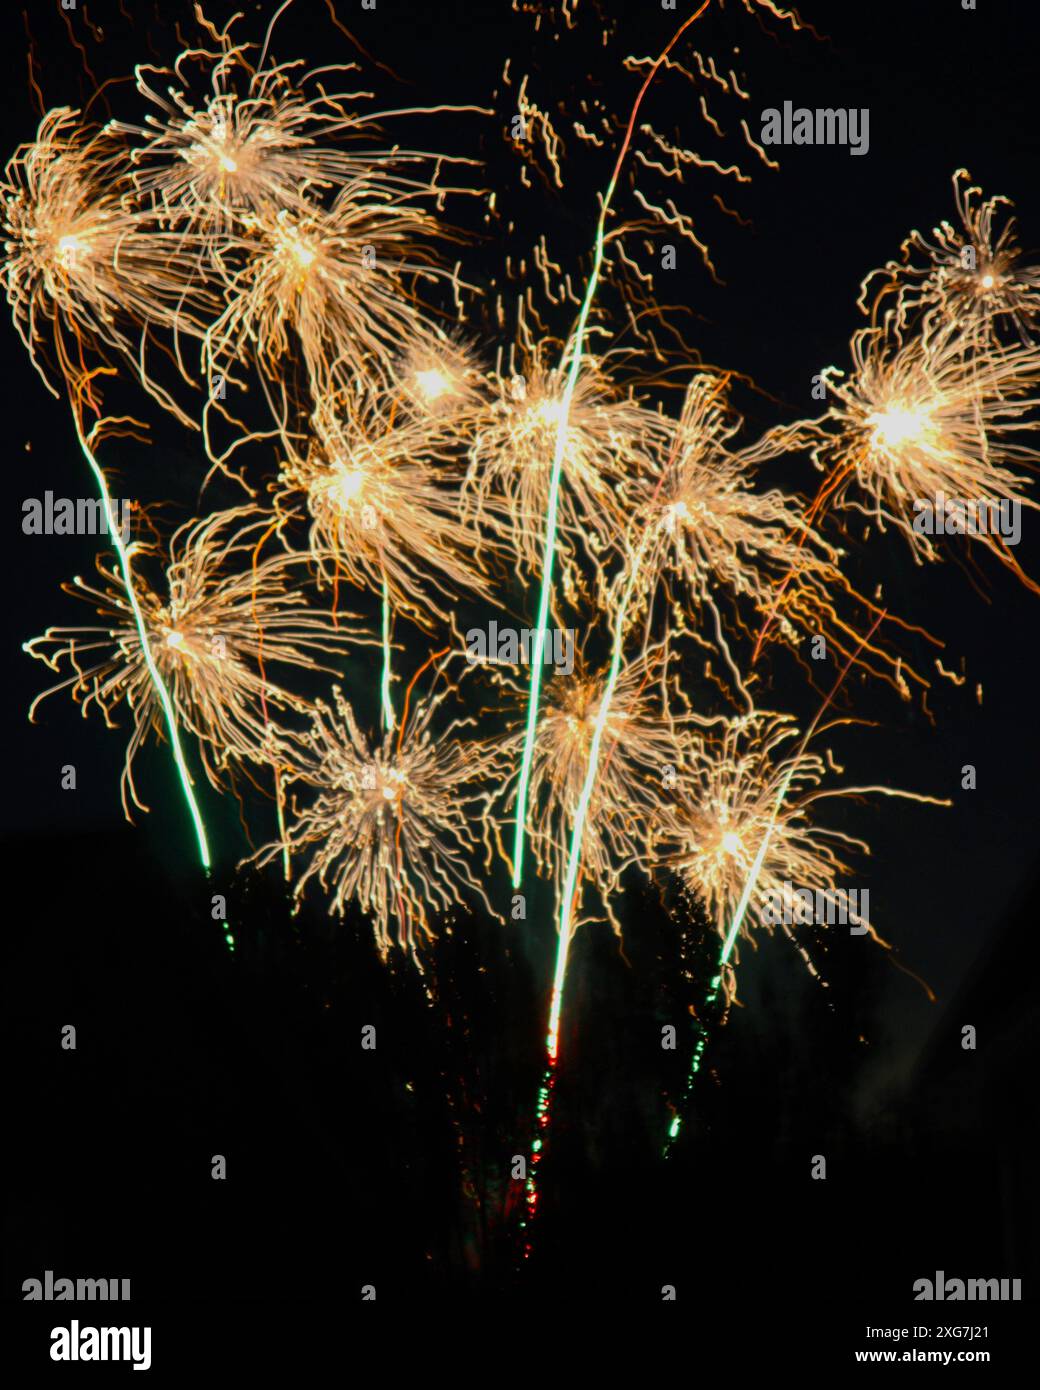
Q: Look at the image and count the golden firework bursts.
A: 13